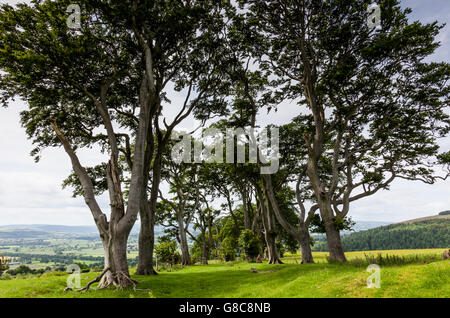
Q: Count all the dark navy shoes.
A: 0